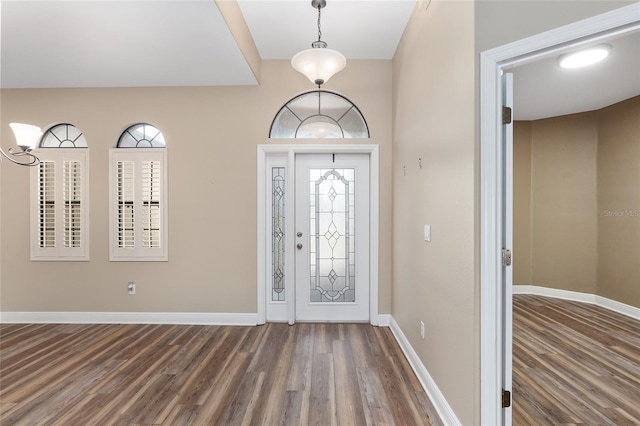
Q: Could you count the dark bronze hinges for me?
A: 2